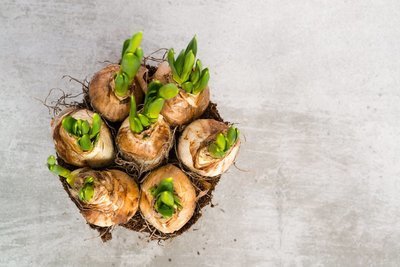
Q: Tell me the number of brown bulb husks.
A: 7